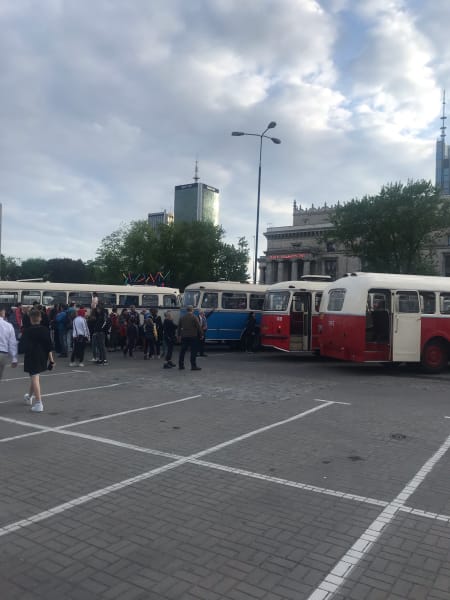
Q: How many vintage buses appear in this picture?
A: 4